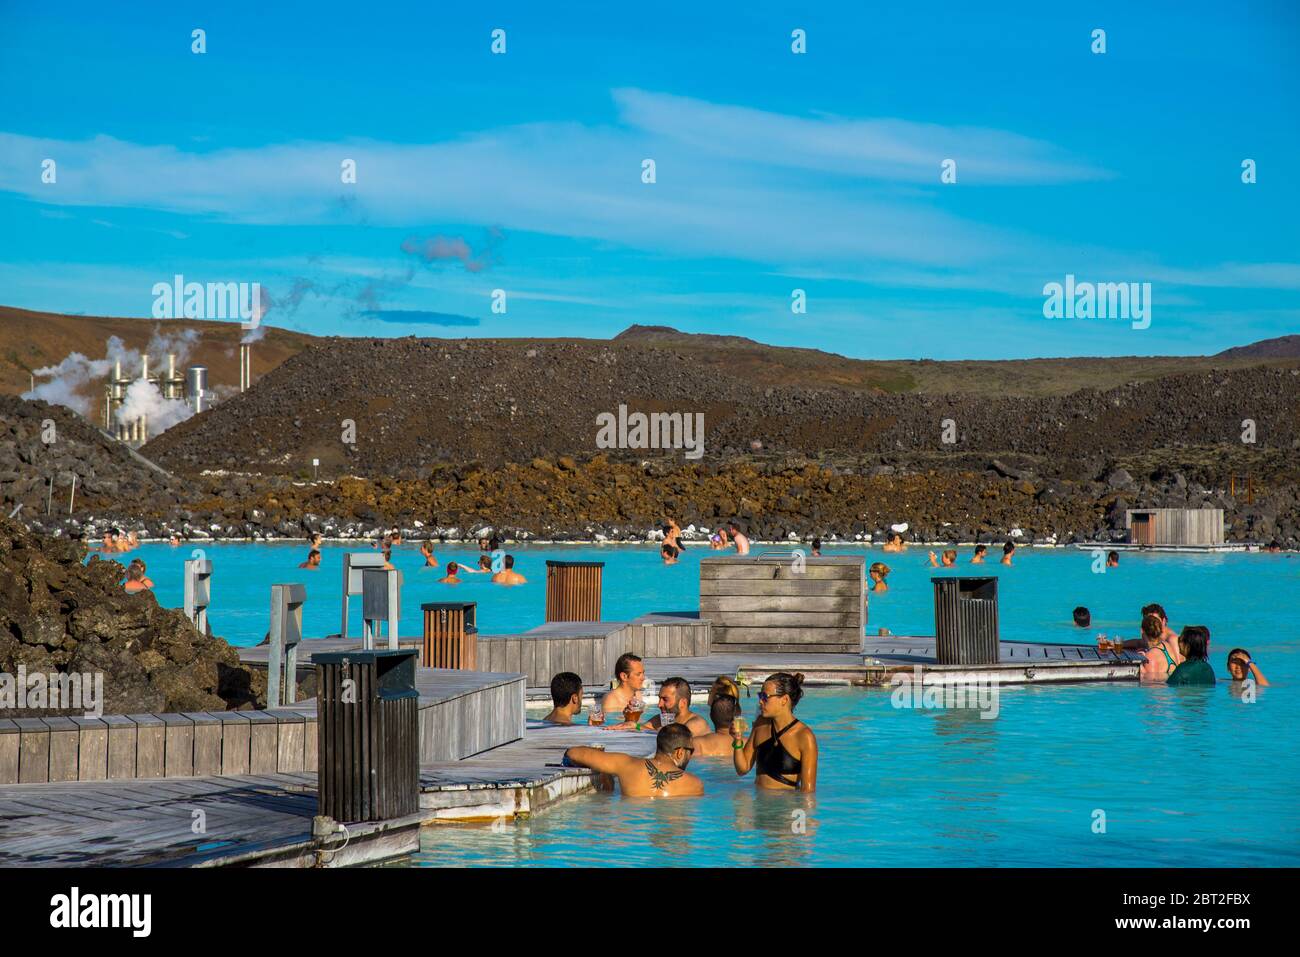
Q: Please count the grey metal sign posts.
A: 4